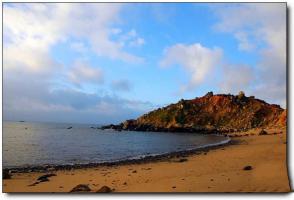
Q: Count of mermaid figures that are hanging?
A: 0